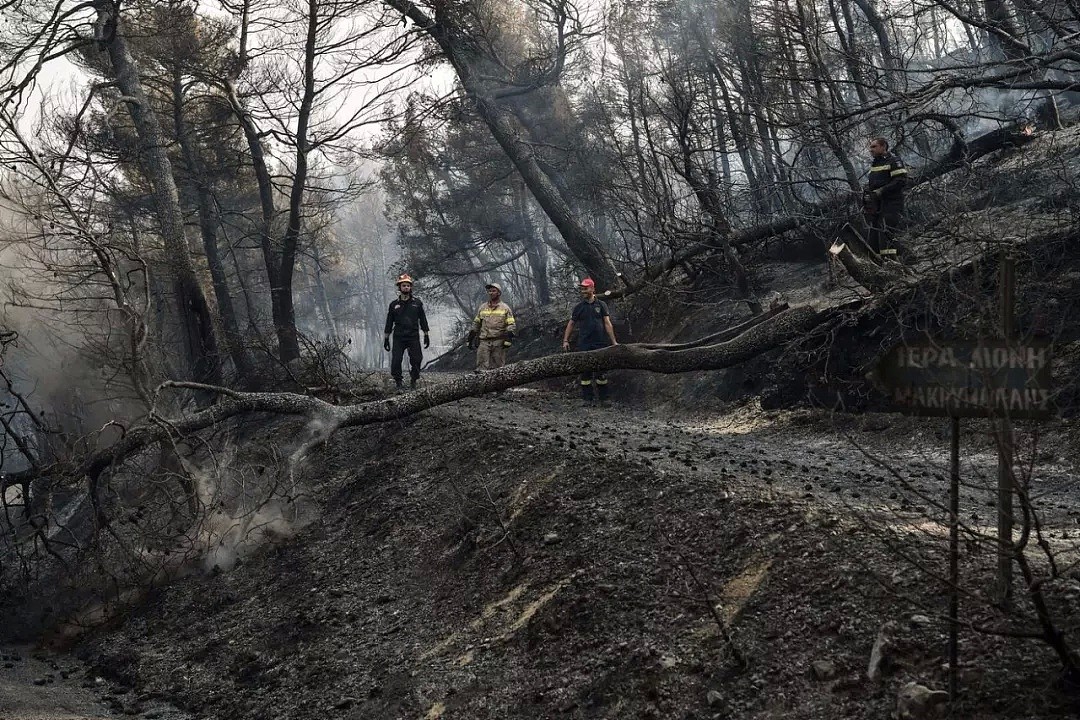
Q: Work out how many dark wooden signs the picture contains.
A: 1